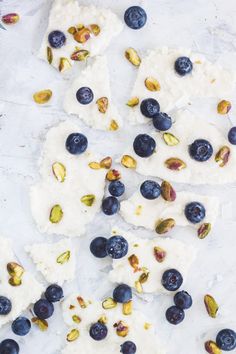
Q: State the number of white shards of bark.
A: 10